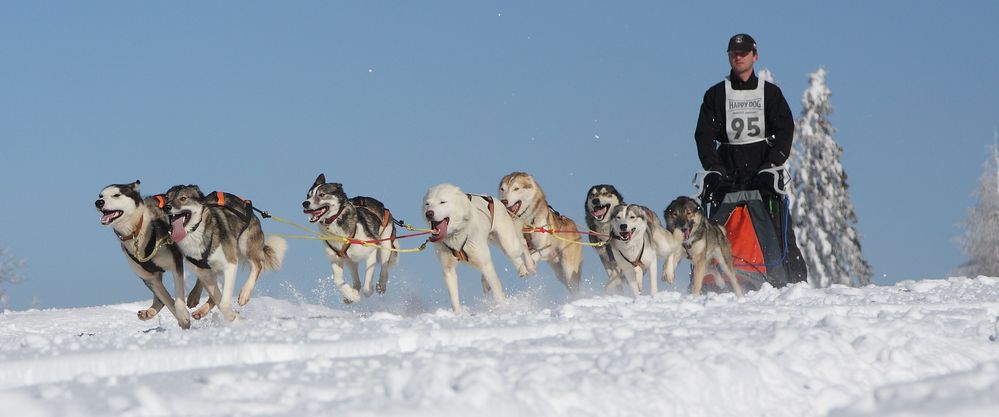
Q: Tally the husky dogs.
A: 8